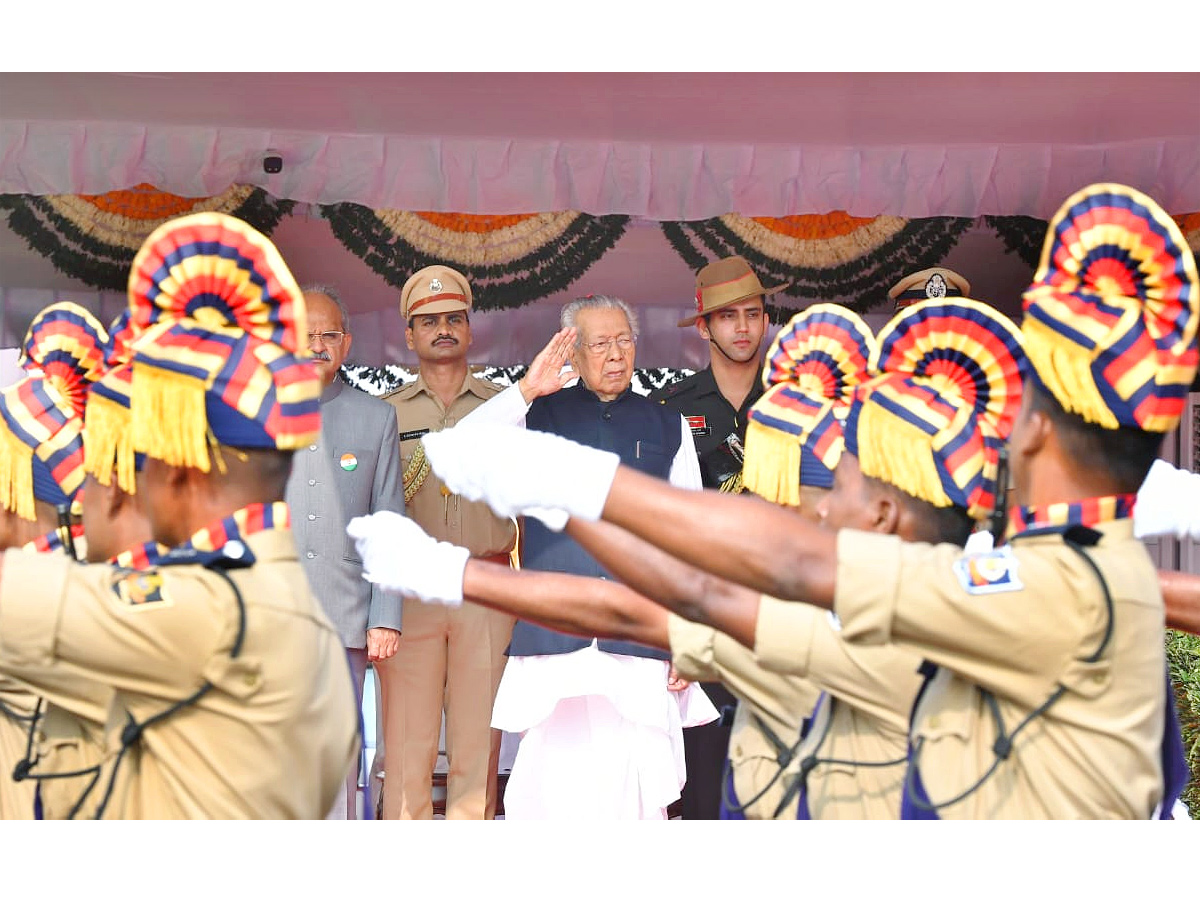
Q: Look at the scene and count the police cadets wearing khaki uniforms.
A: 6